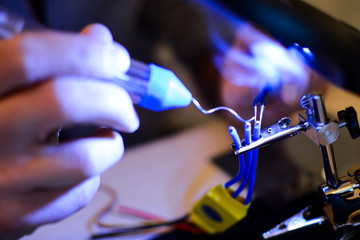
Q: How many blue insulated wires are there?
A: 3